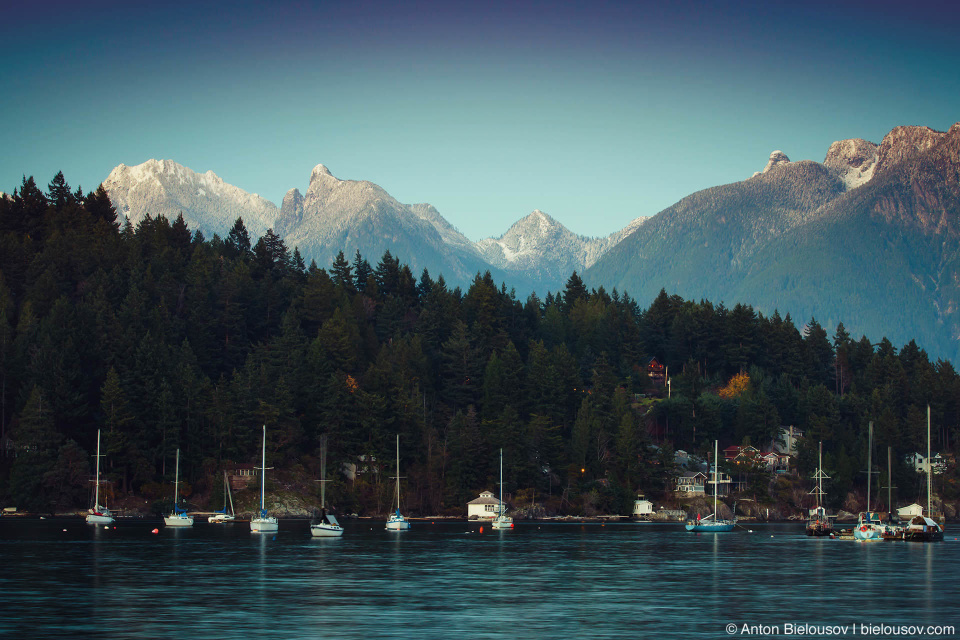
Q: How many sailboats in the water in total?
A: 12